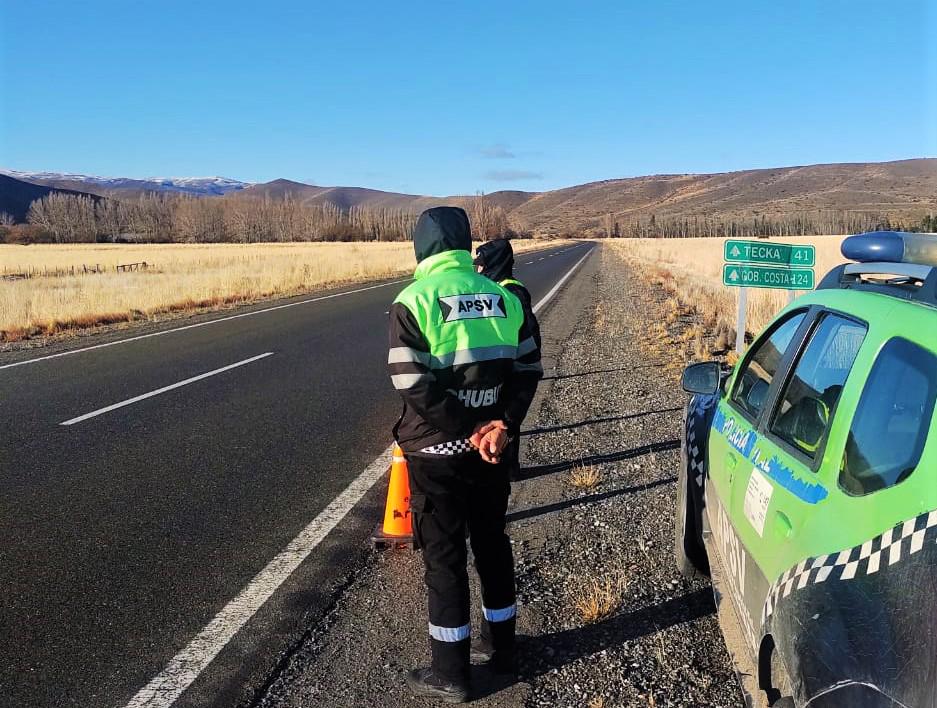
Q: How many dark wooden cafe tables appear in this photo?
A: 0